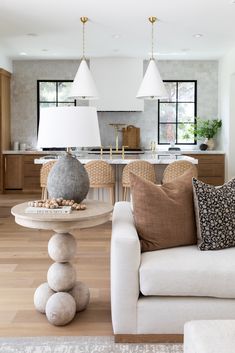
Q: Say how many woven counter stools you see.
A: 4